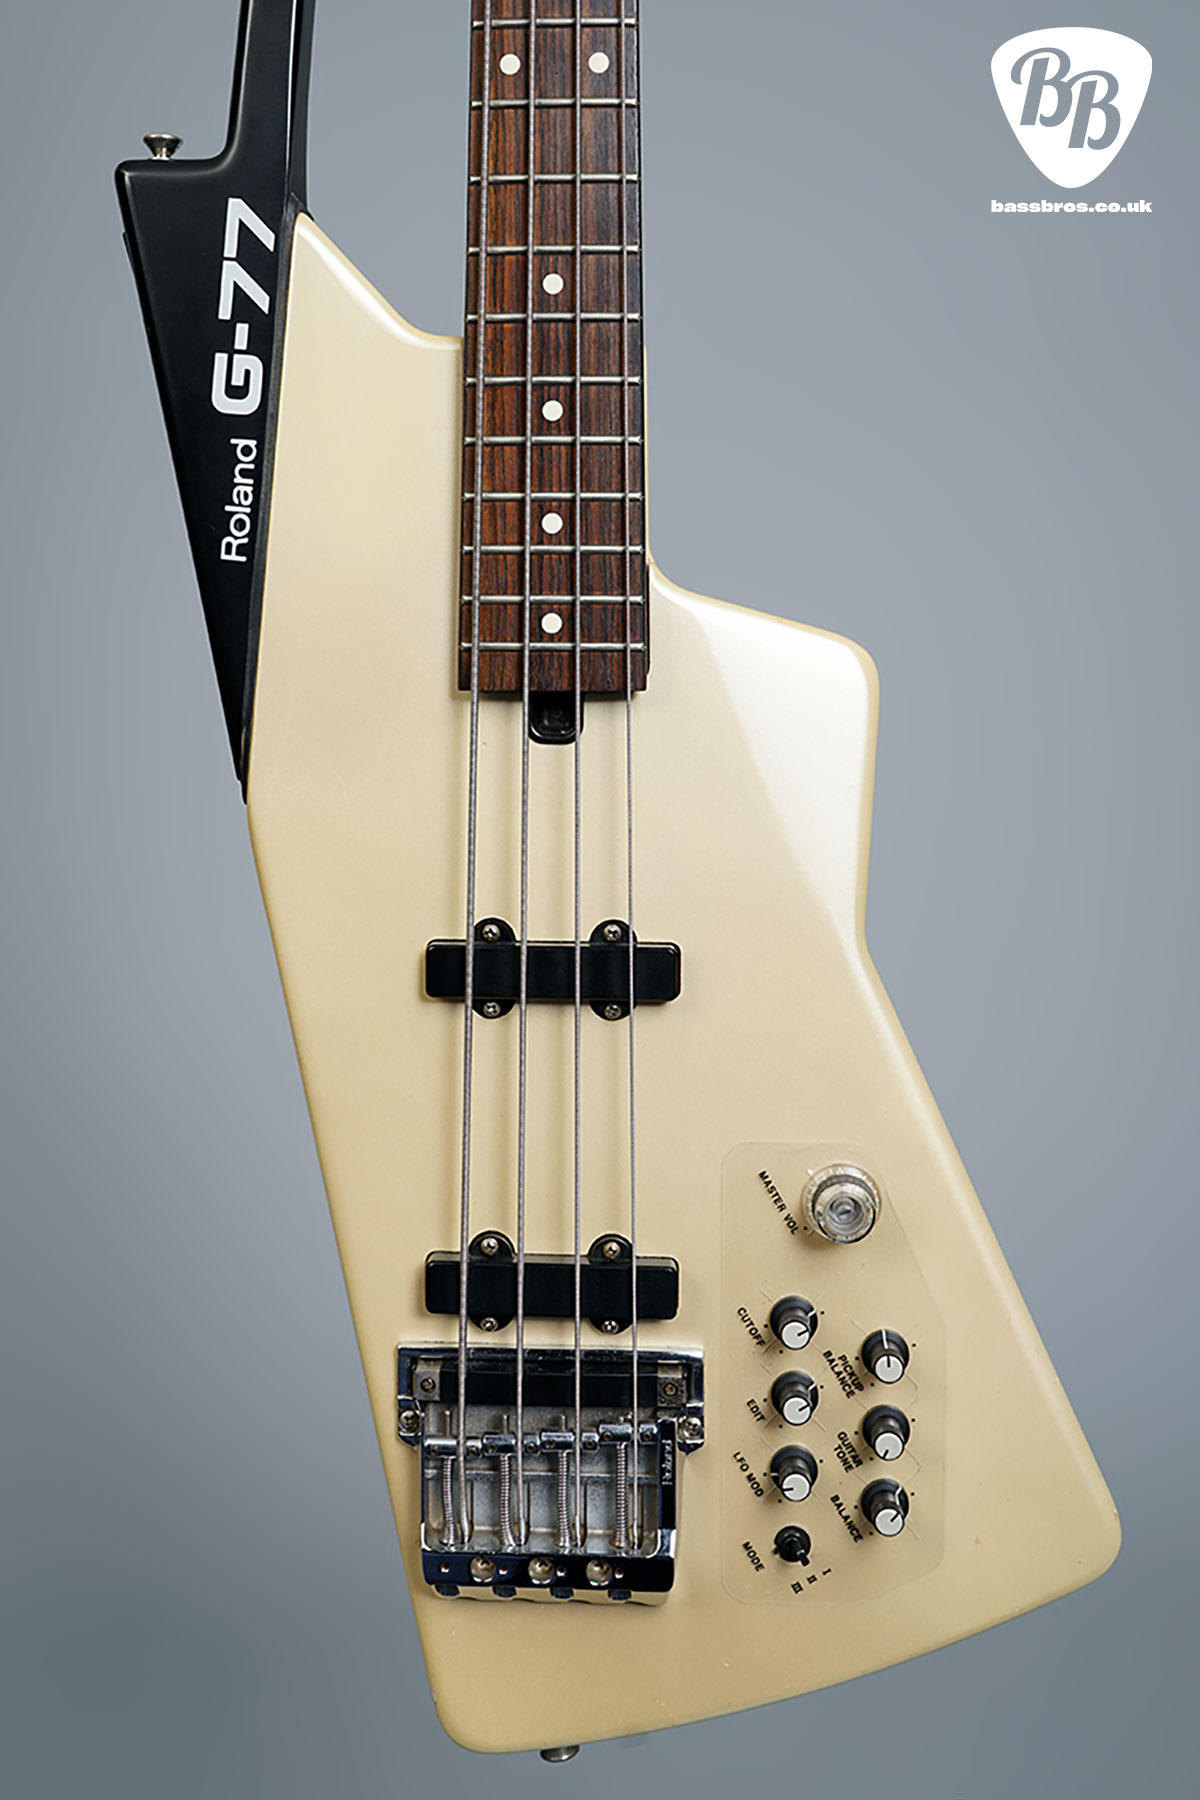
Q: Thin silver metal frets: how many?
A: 11